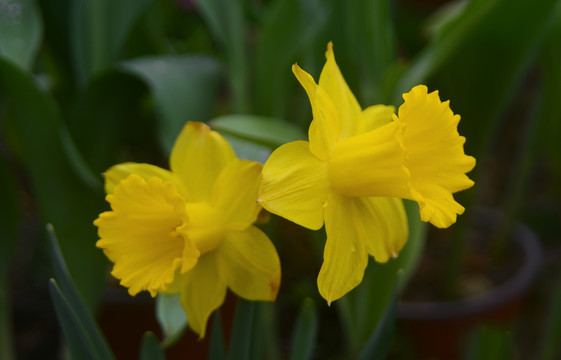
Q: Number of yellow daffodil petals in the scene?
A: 12